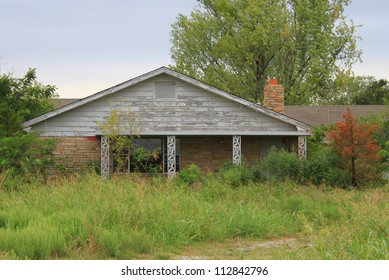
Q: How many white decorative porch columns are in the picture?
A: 4